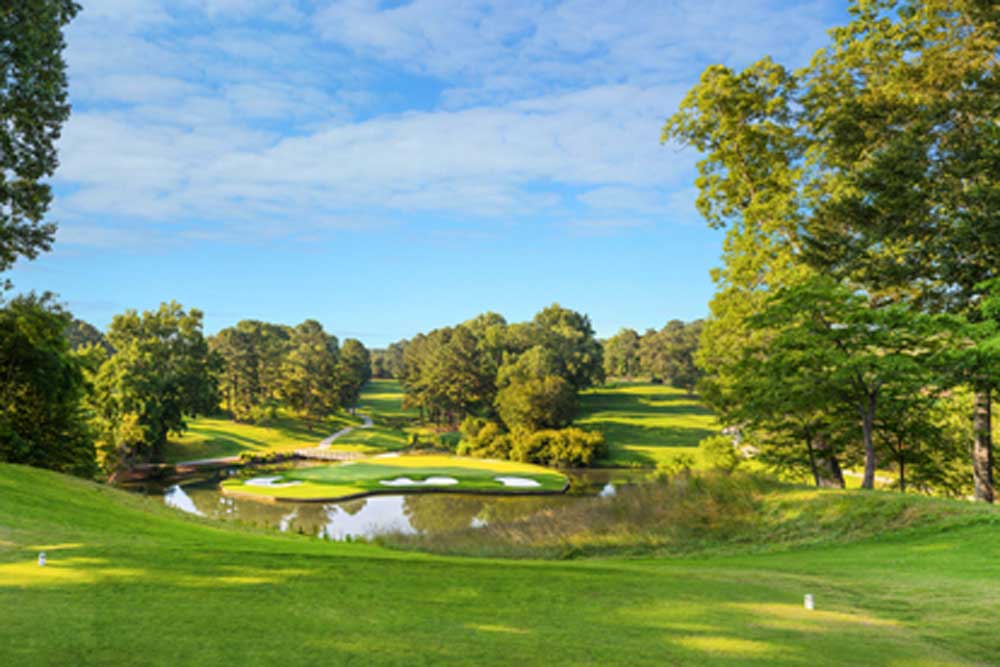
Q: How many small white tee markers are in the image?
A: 2